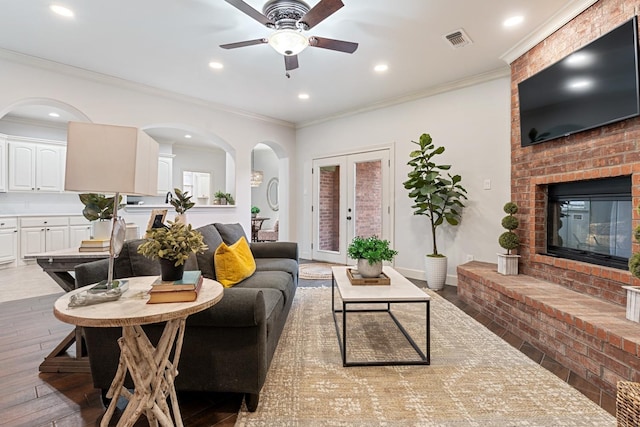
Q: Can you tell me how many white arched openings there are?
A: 3